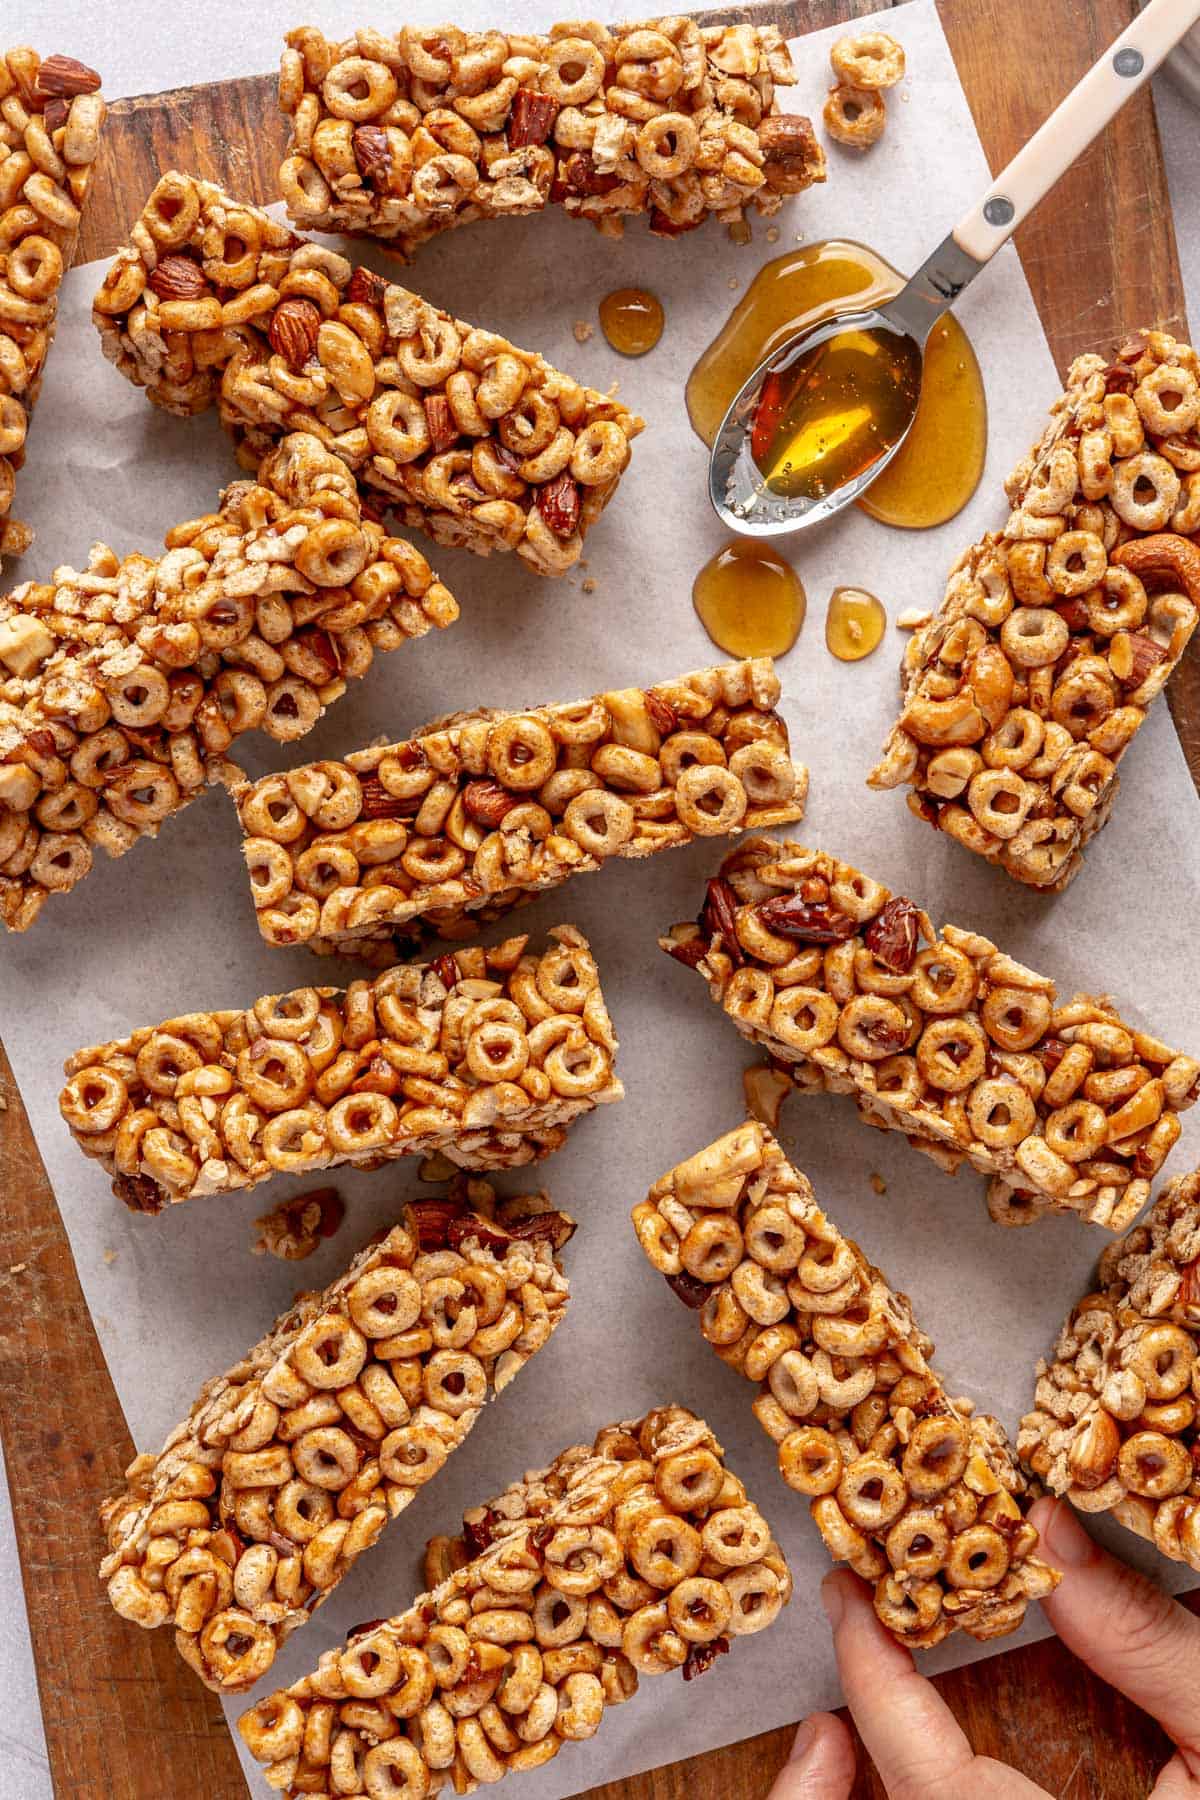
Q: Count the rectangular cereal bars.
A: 12